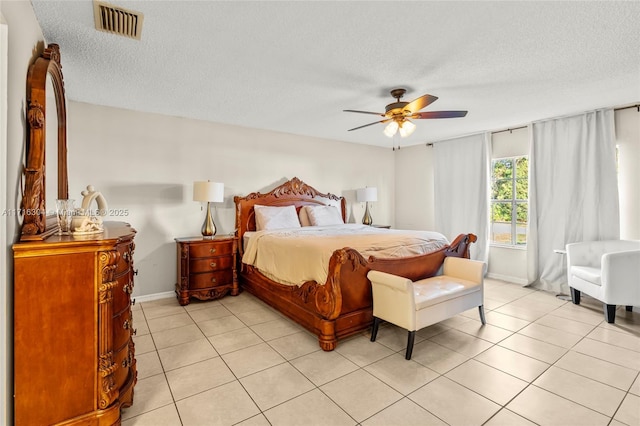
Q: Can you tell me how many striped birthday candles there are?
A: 0